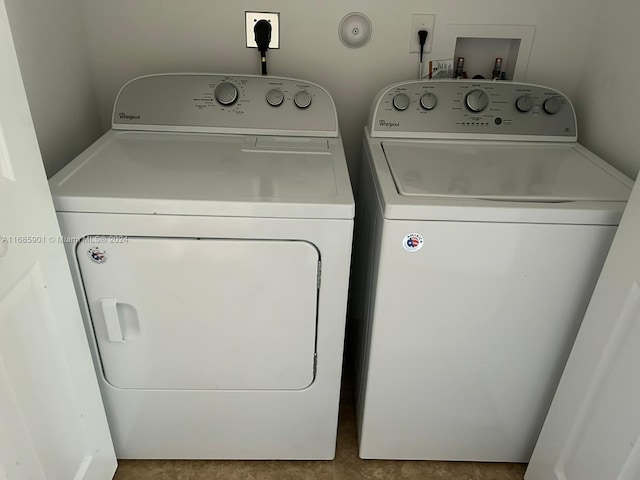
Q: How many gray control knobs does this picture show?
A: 8